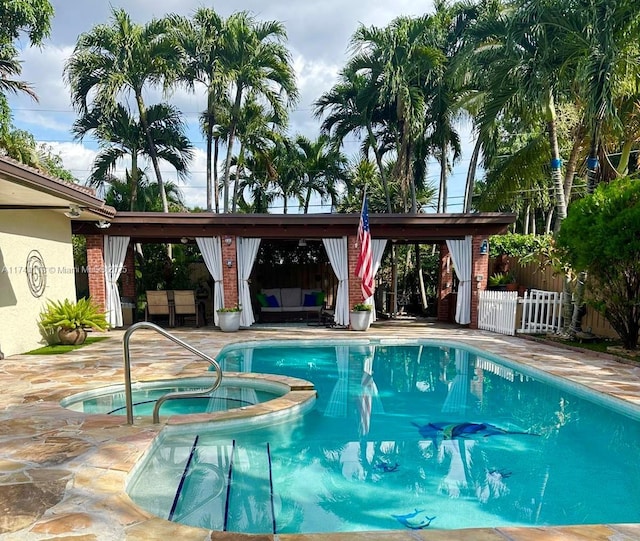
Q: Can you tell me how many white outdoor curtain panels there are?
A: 6